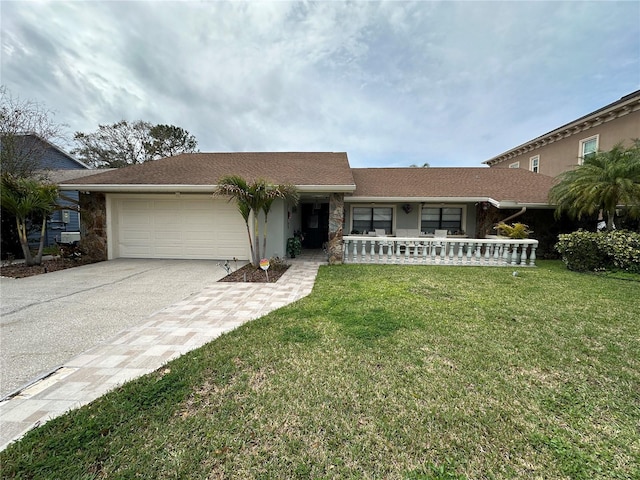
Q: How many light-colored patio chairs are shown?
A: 2